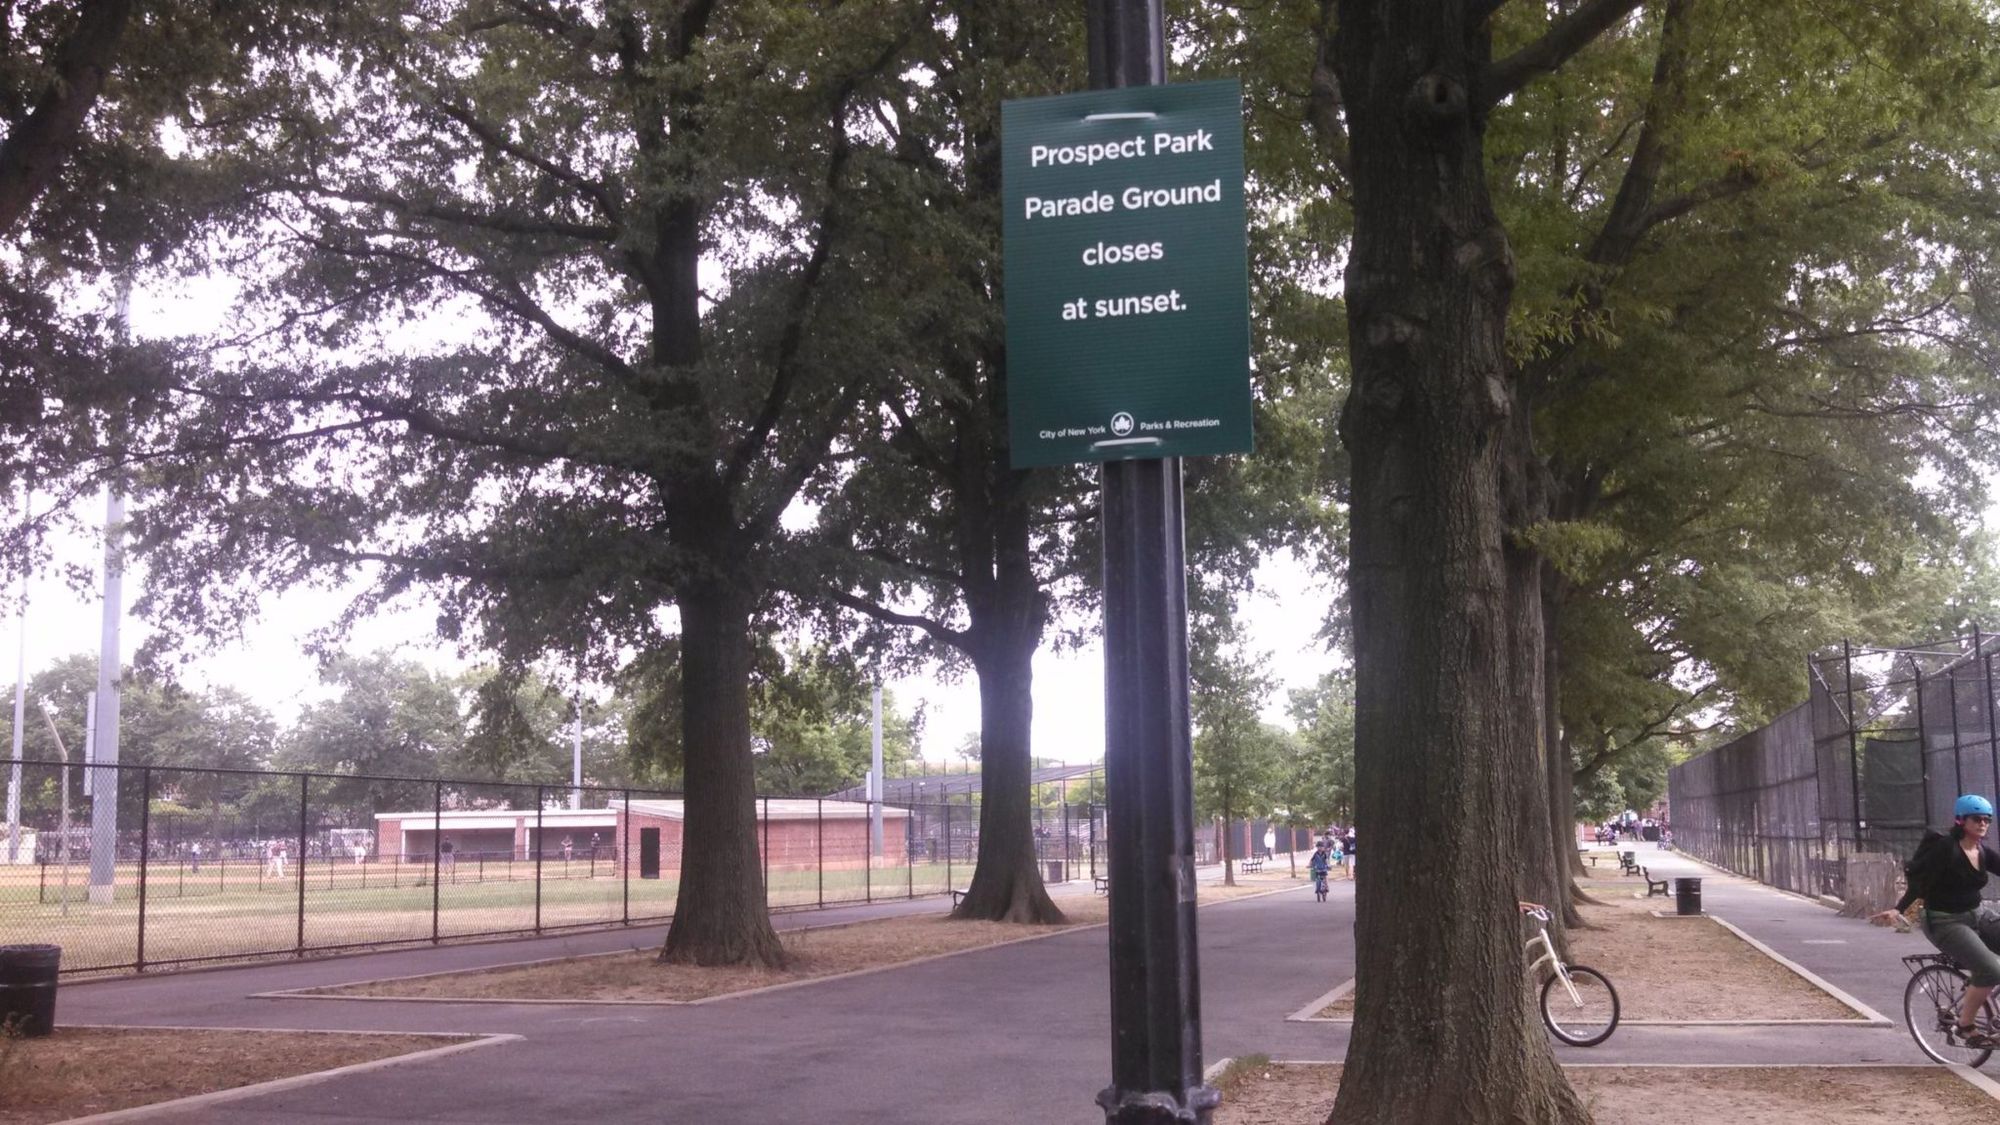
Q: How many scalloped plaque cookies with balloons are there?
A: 0